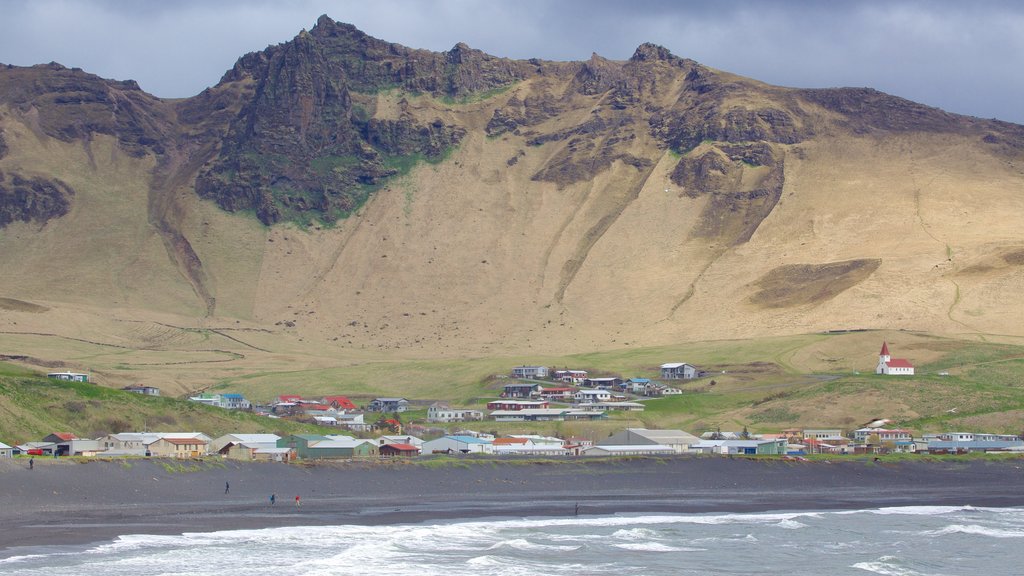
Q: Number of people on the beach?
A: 5